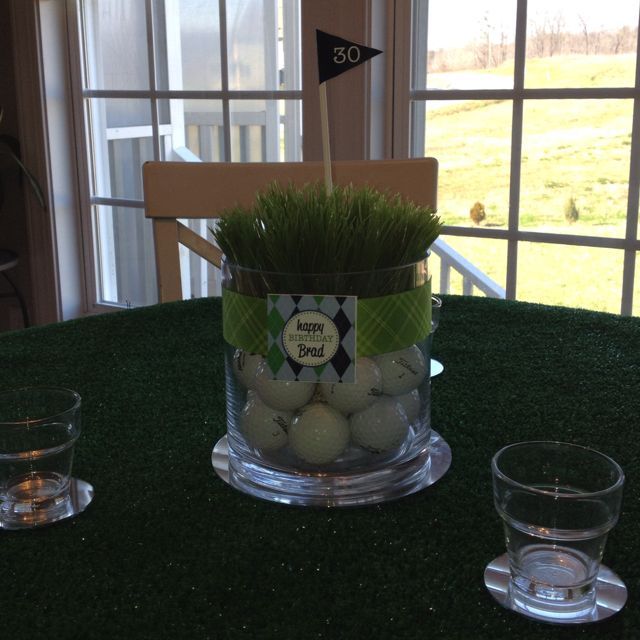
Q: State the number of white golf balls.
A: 8